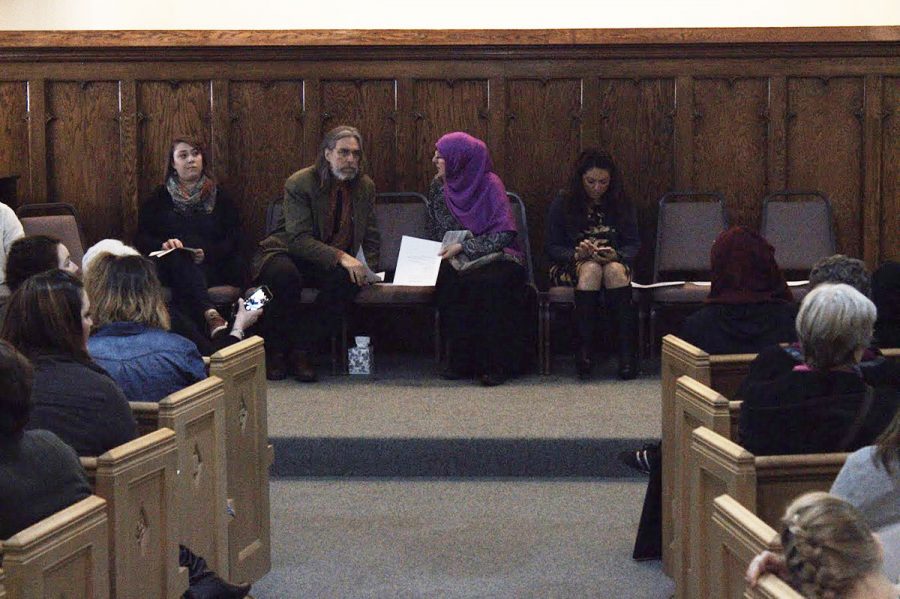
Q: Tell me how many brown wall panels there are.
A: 11